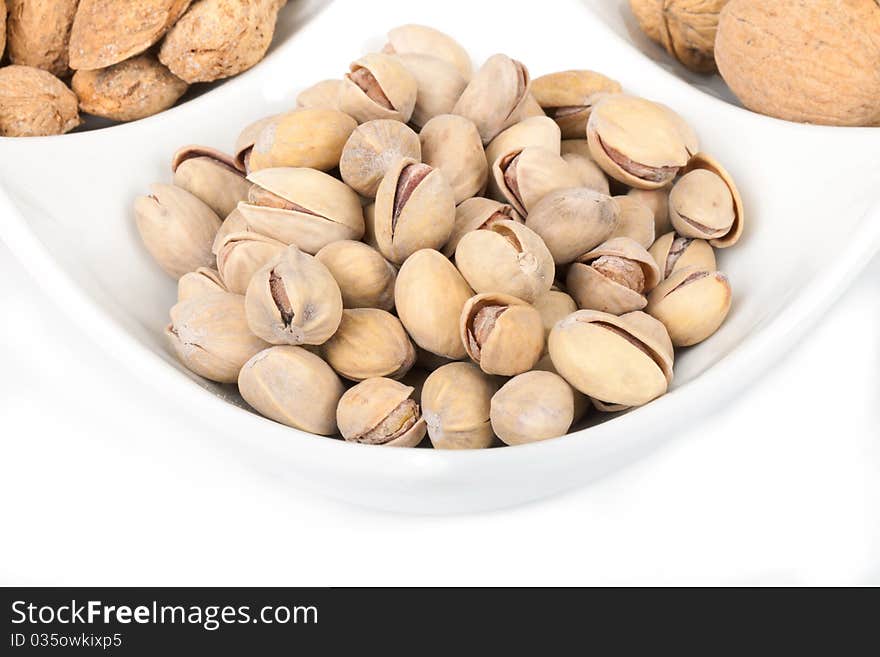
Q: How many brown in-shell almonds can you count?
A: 6